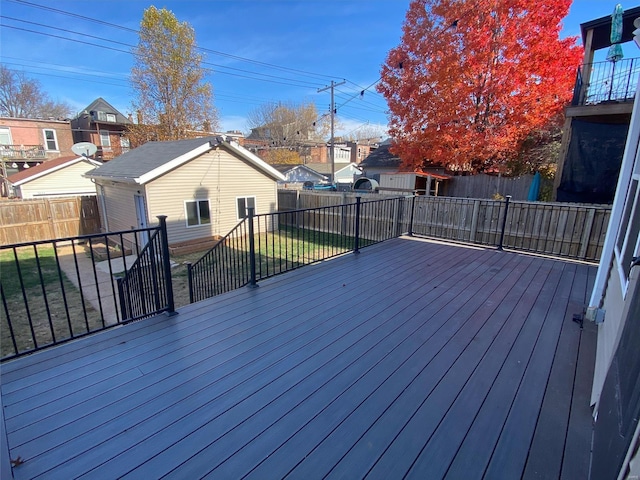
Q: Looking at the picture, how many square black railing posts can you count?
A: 7